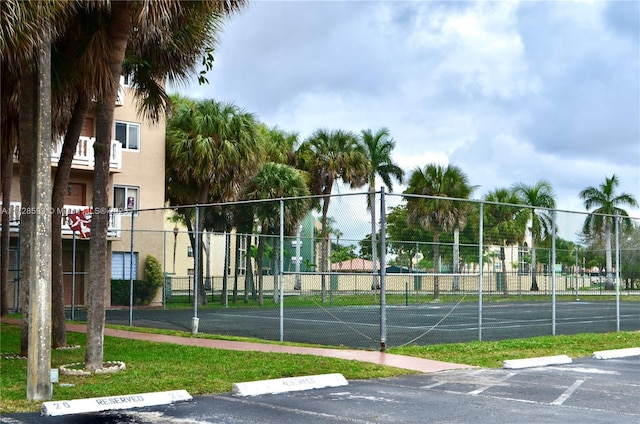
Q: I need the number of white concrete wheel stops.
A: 4